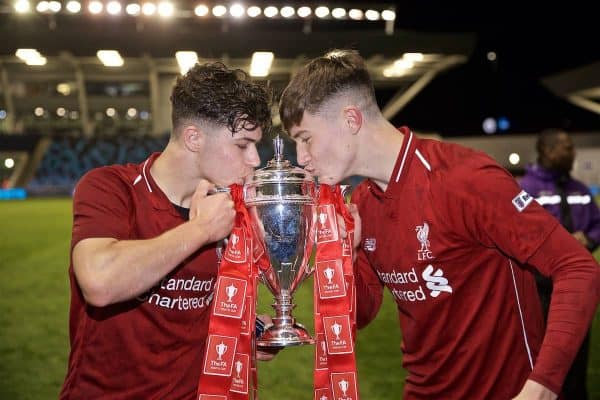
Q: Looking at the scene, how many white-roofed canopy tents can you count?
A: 0